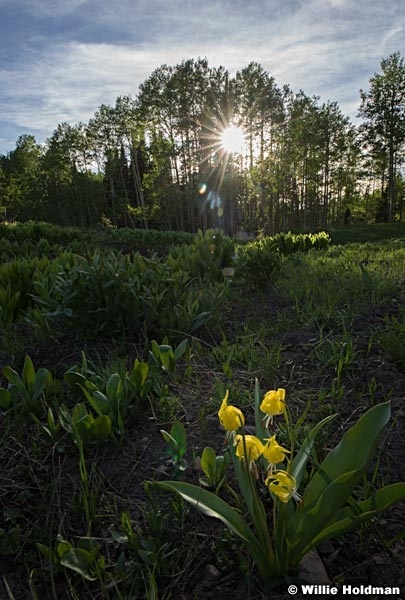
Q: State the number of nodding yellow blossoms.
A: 5